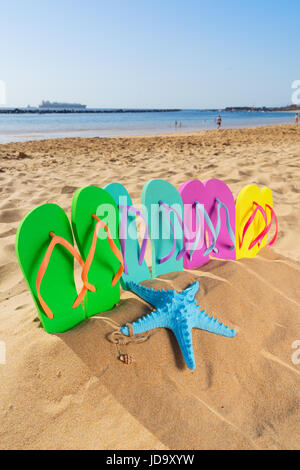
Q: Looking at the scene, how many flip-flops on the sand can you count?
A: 8